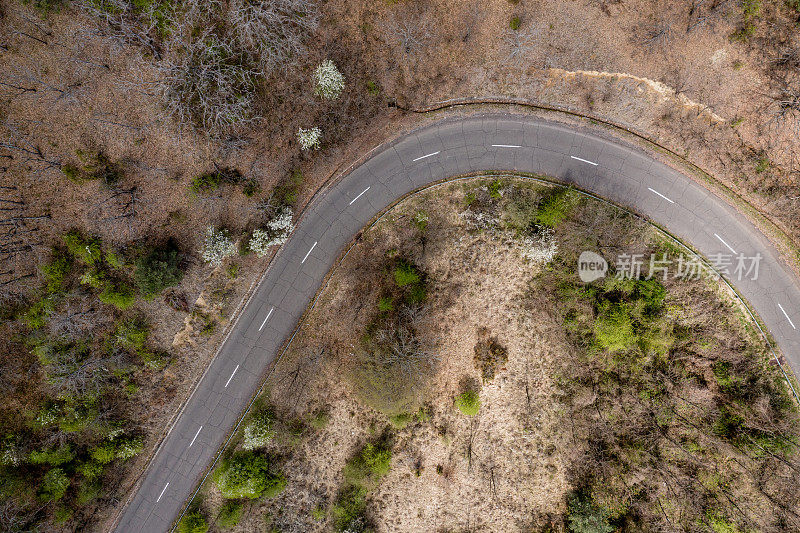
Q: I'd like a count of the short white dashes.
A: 12